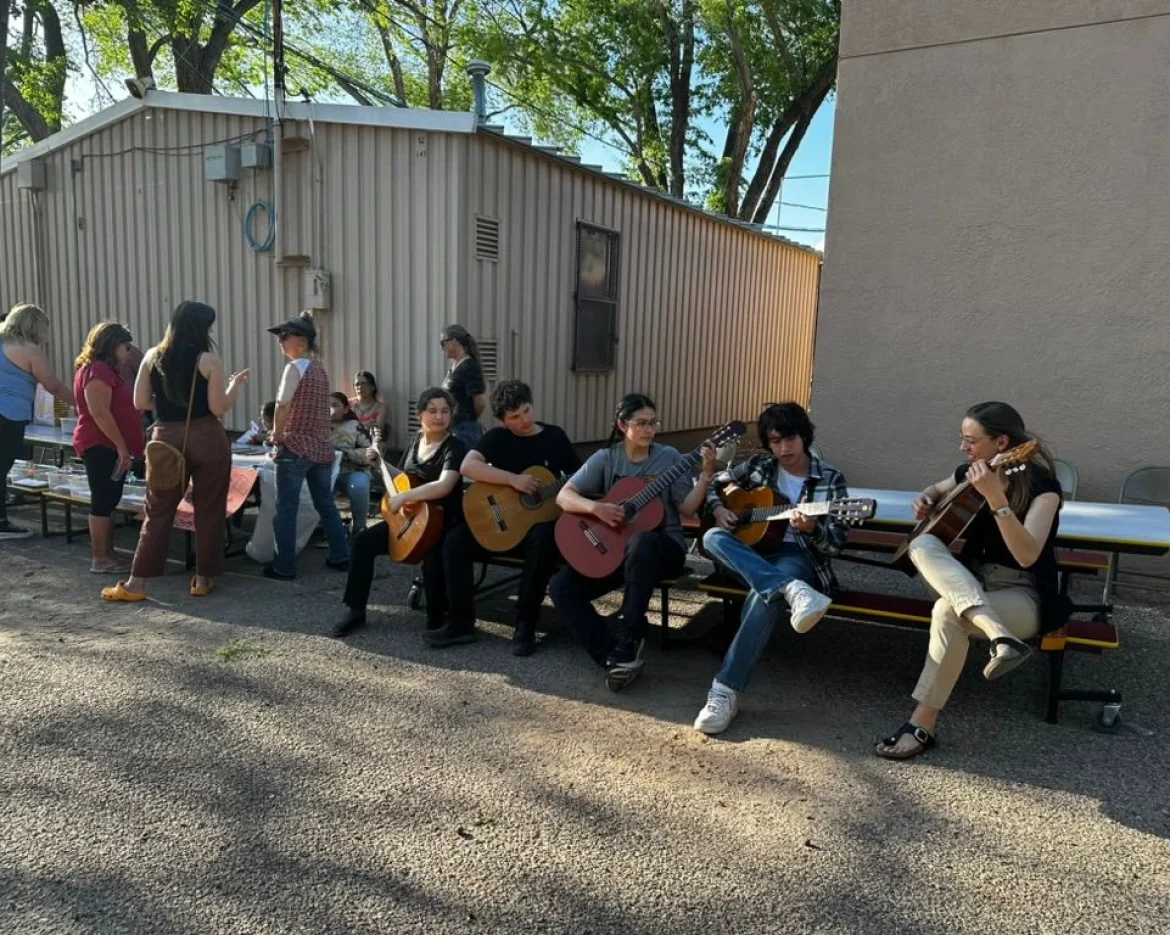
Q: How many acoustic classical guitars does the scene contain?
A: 5